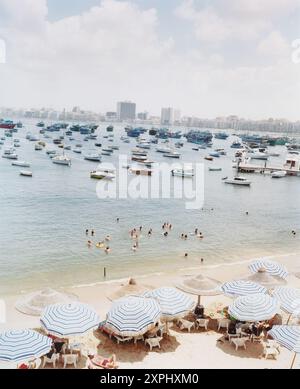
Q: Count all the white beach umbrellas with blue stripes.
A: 9